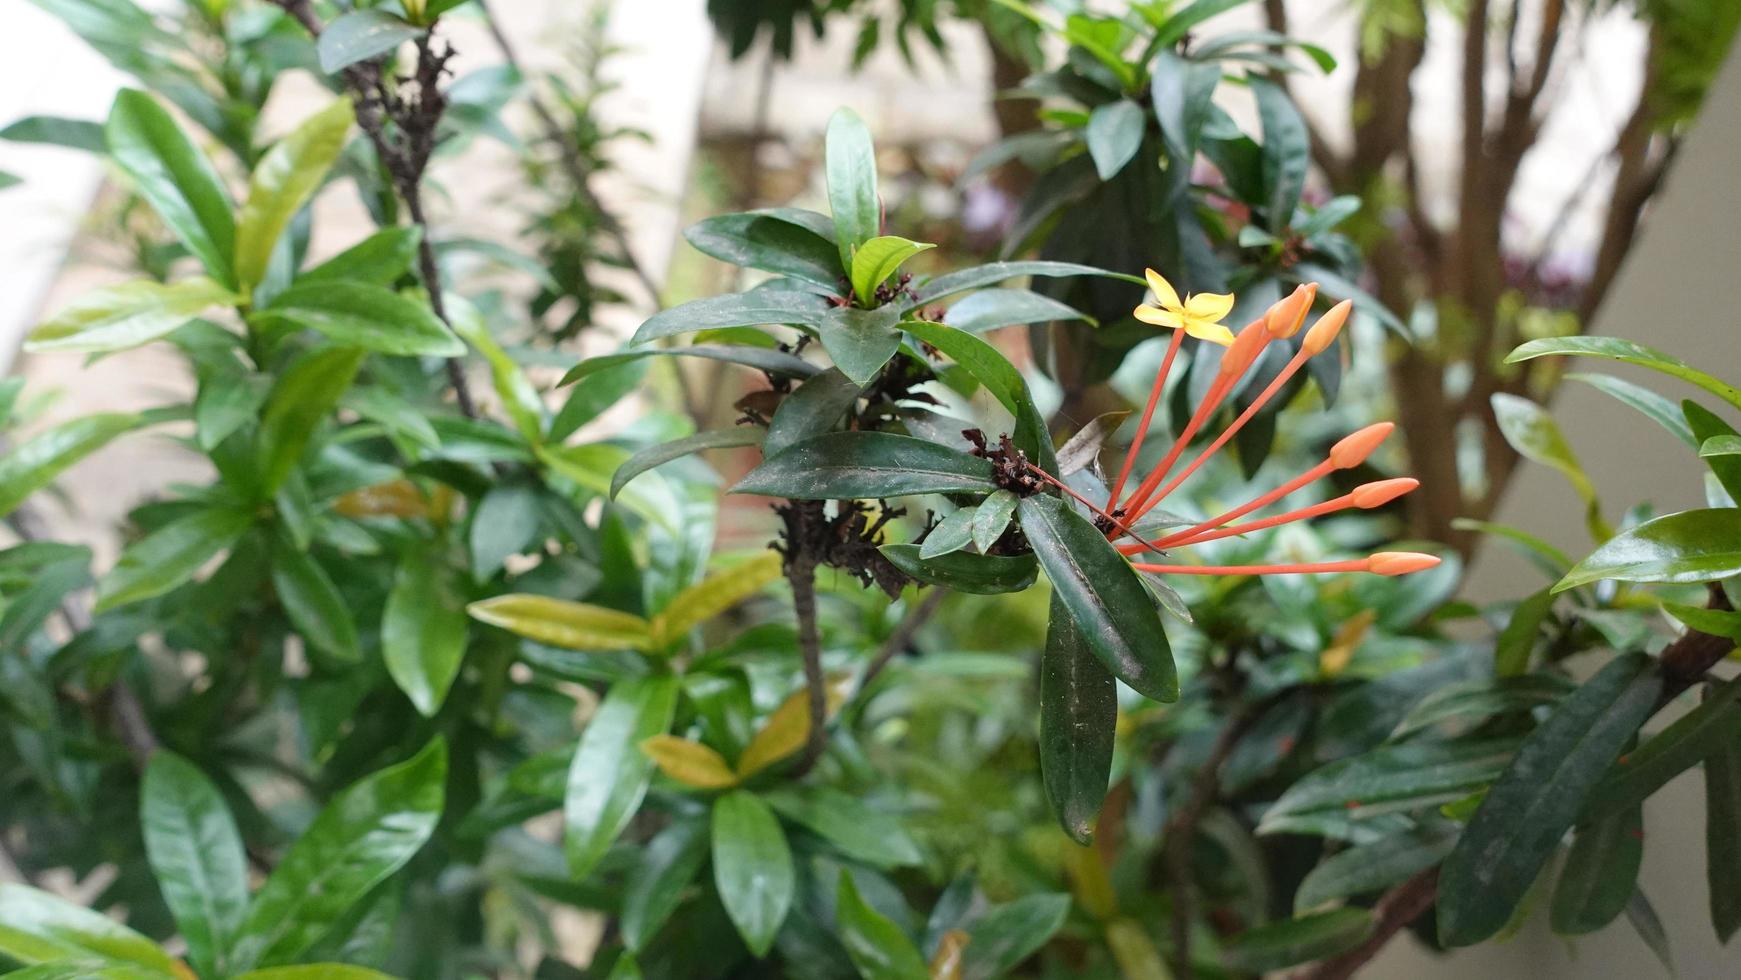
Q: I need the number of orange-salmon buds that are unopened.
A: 6